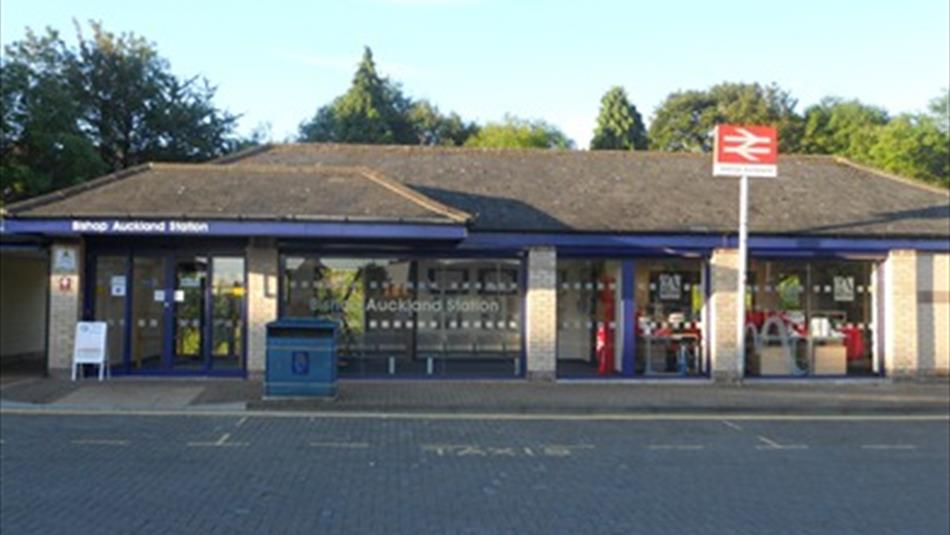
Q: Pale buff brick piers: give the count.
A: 5